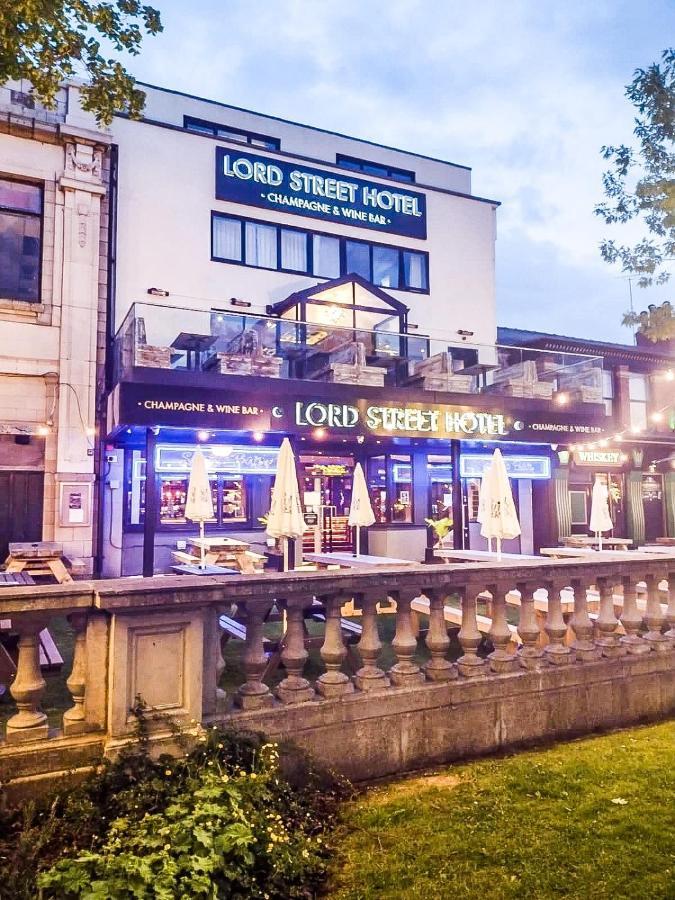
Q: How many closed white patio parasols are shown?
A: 5